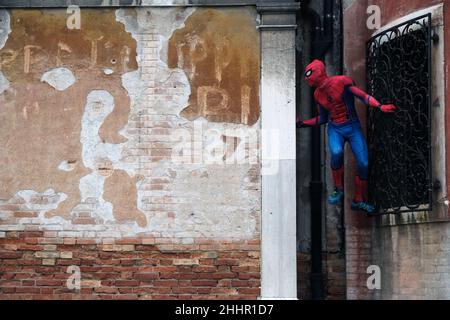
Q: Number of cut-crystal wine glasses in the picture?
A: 0